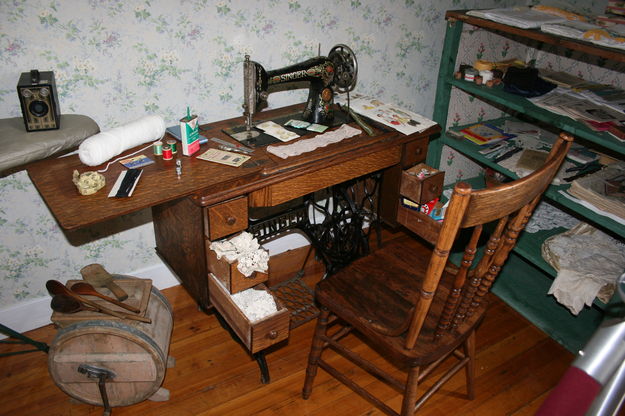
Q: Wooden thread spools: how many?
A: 3